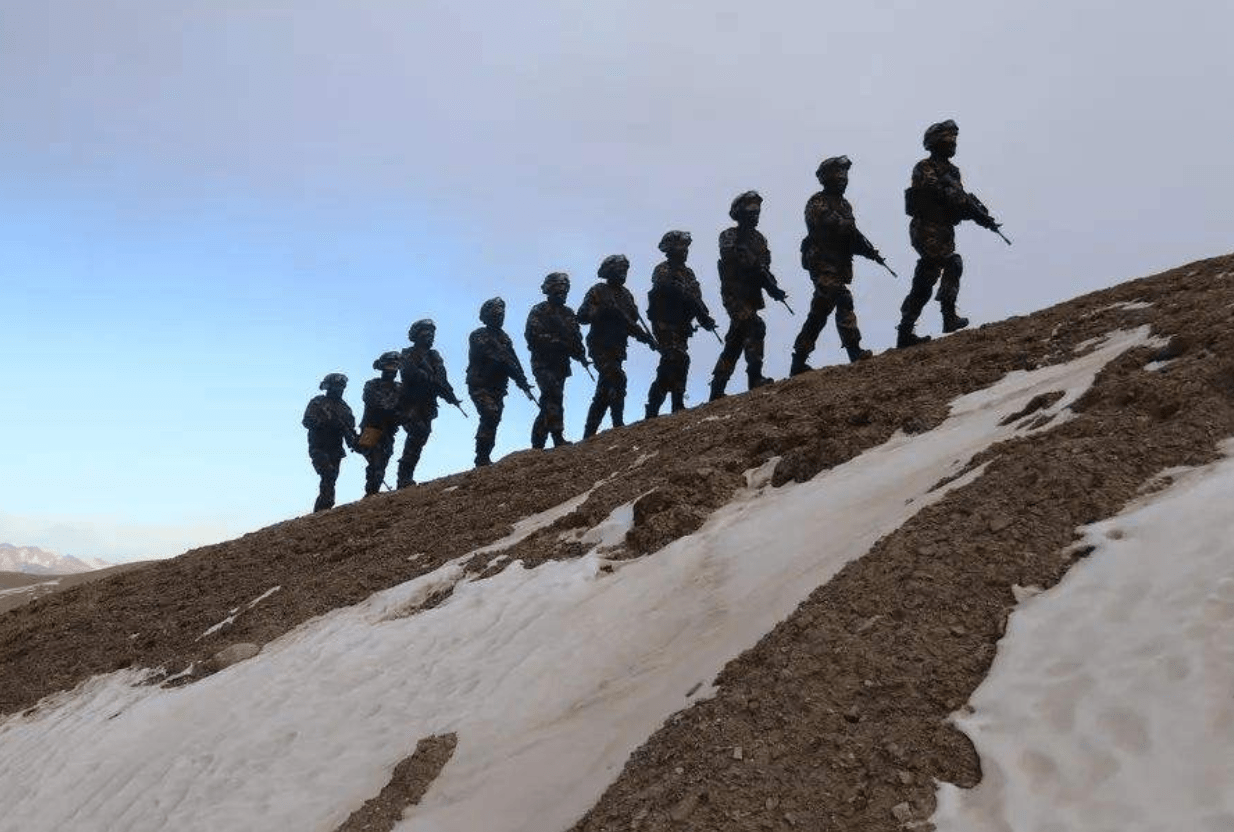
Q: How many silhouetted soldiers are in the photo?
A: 10